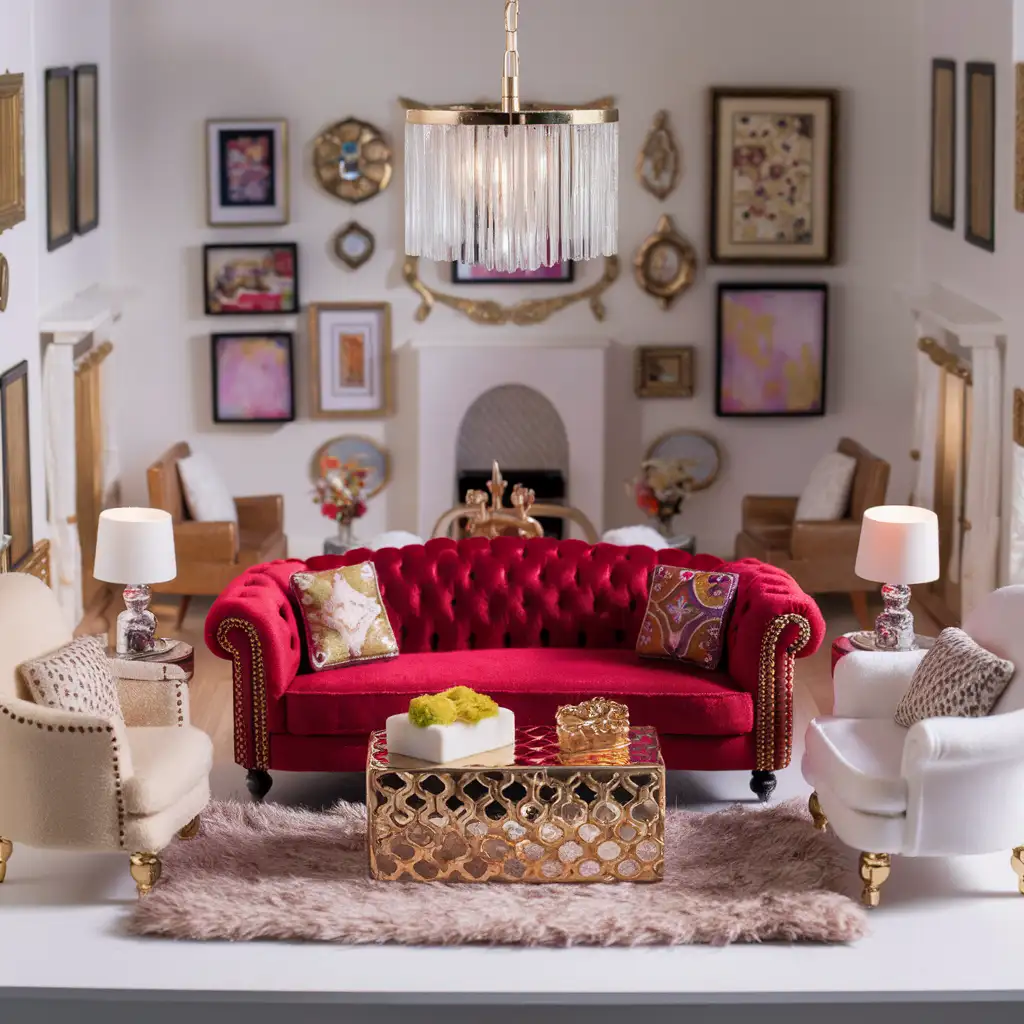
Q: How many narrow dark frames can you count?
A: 5